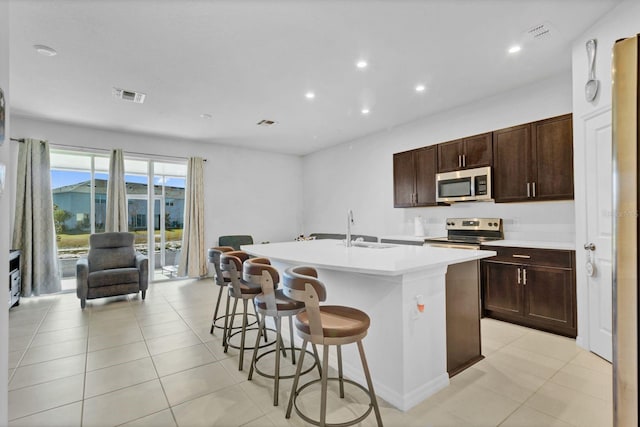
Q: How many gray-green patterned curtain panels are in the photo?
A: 3